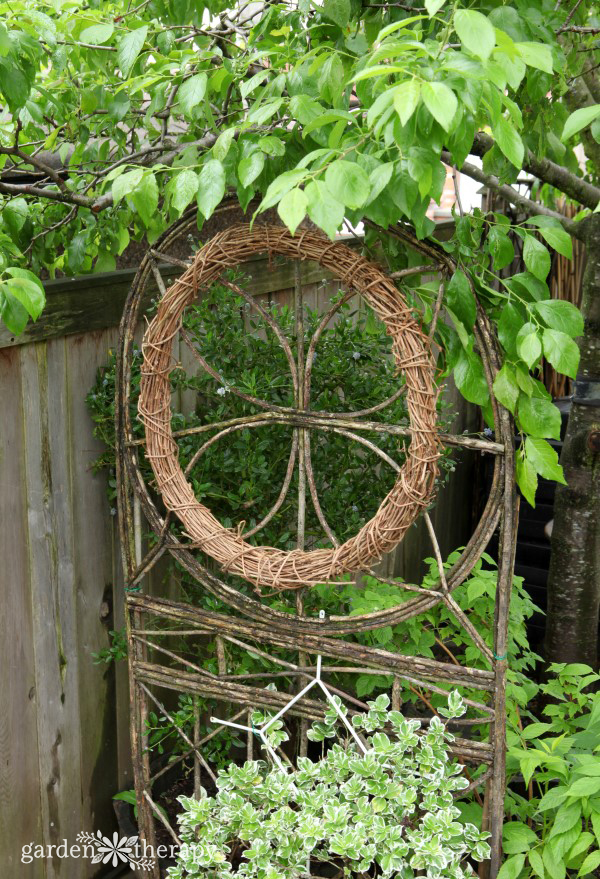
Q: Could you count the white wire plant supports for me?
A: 1